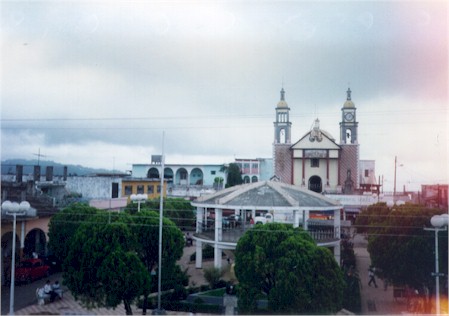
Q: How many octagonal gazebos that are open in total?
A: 1